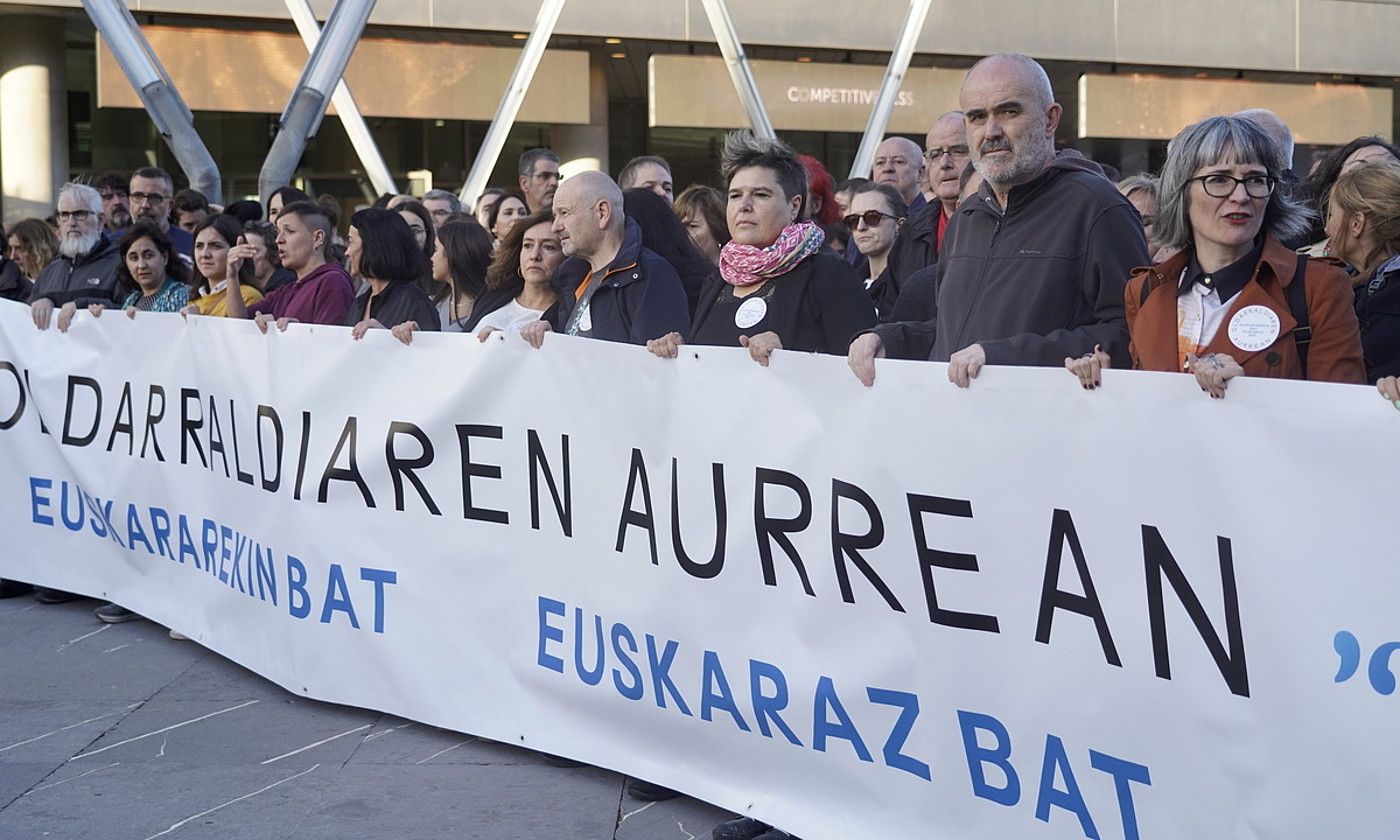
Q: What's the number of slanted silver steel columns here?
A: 6